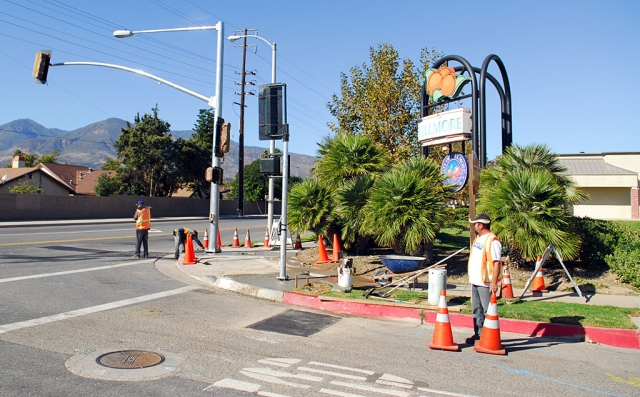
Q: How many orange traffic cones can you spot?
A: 14